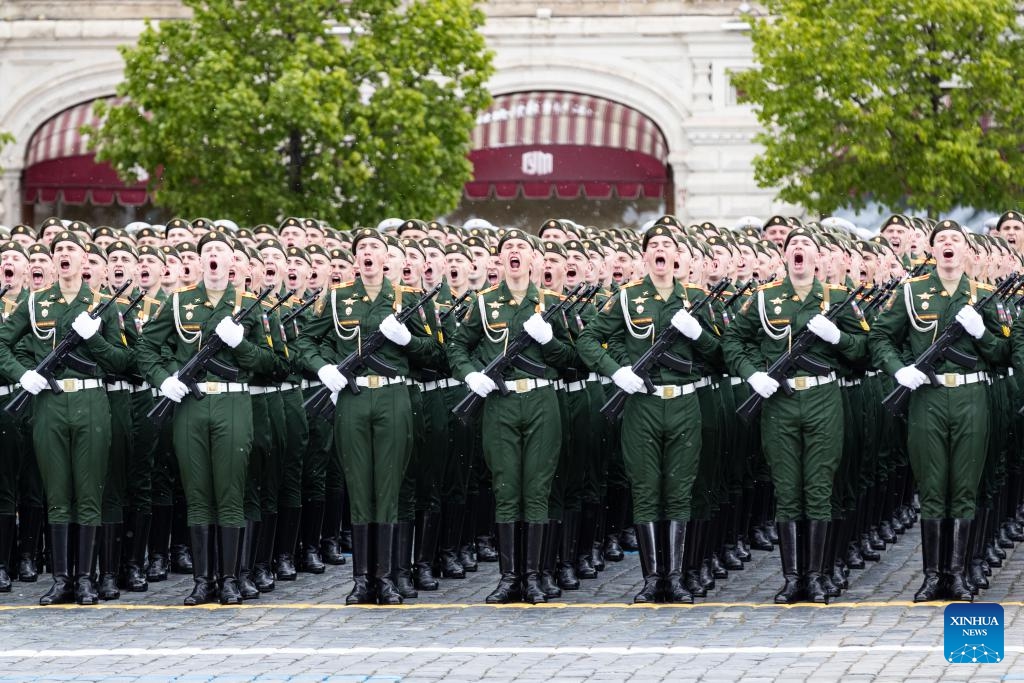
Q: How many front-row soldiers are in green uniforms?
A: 7